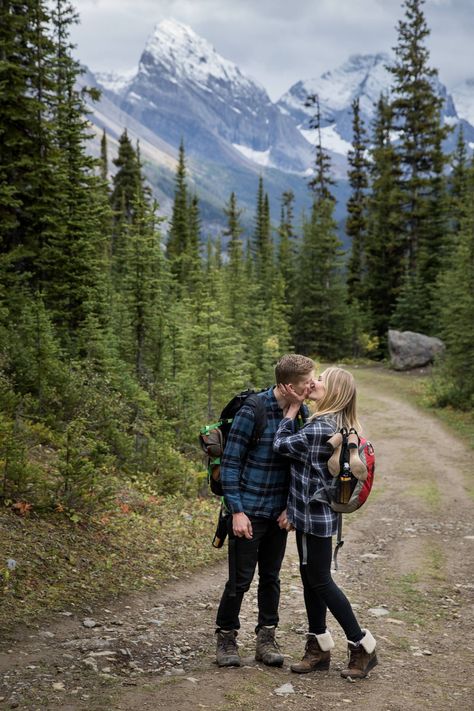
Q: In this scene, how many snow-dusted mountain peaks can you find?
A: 2